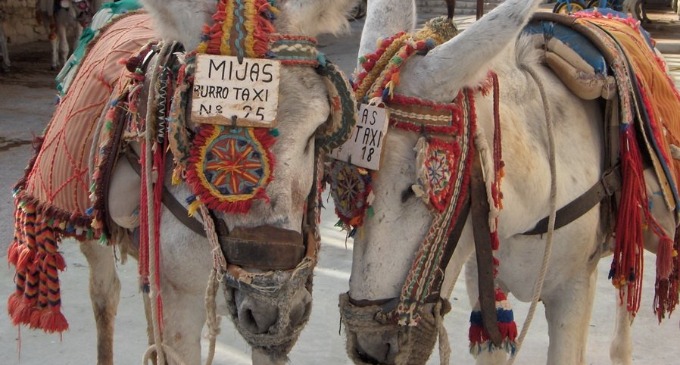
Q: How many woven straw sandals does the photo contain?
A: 0